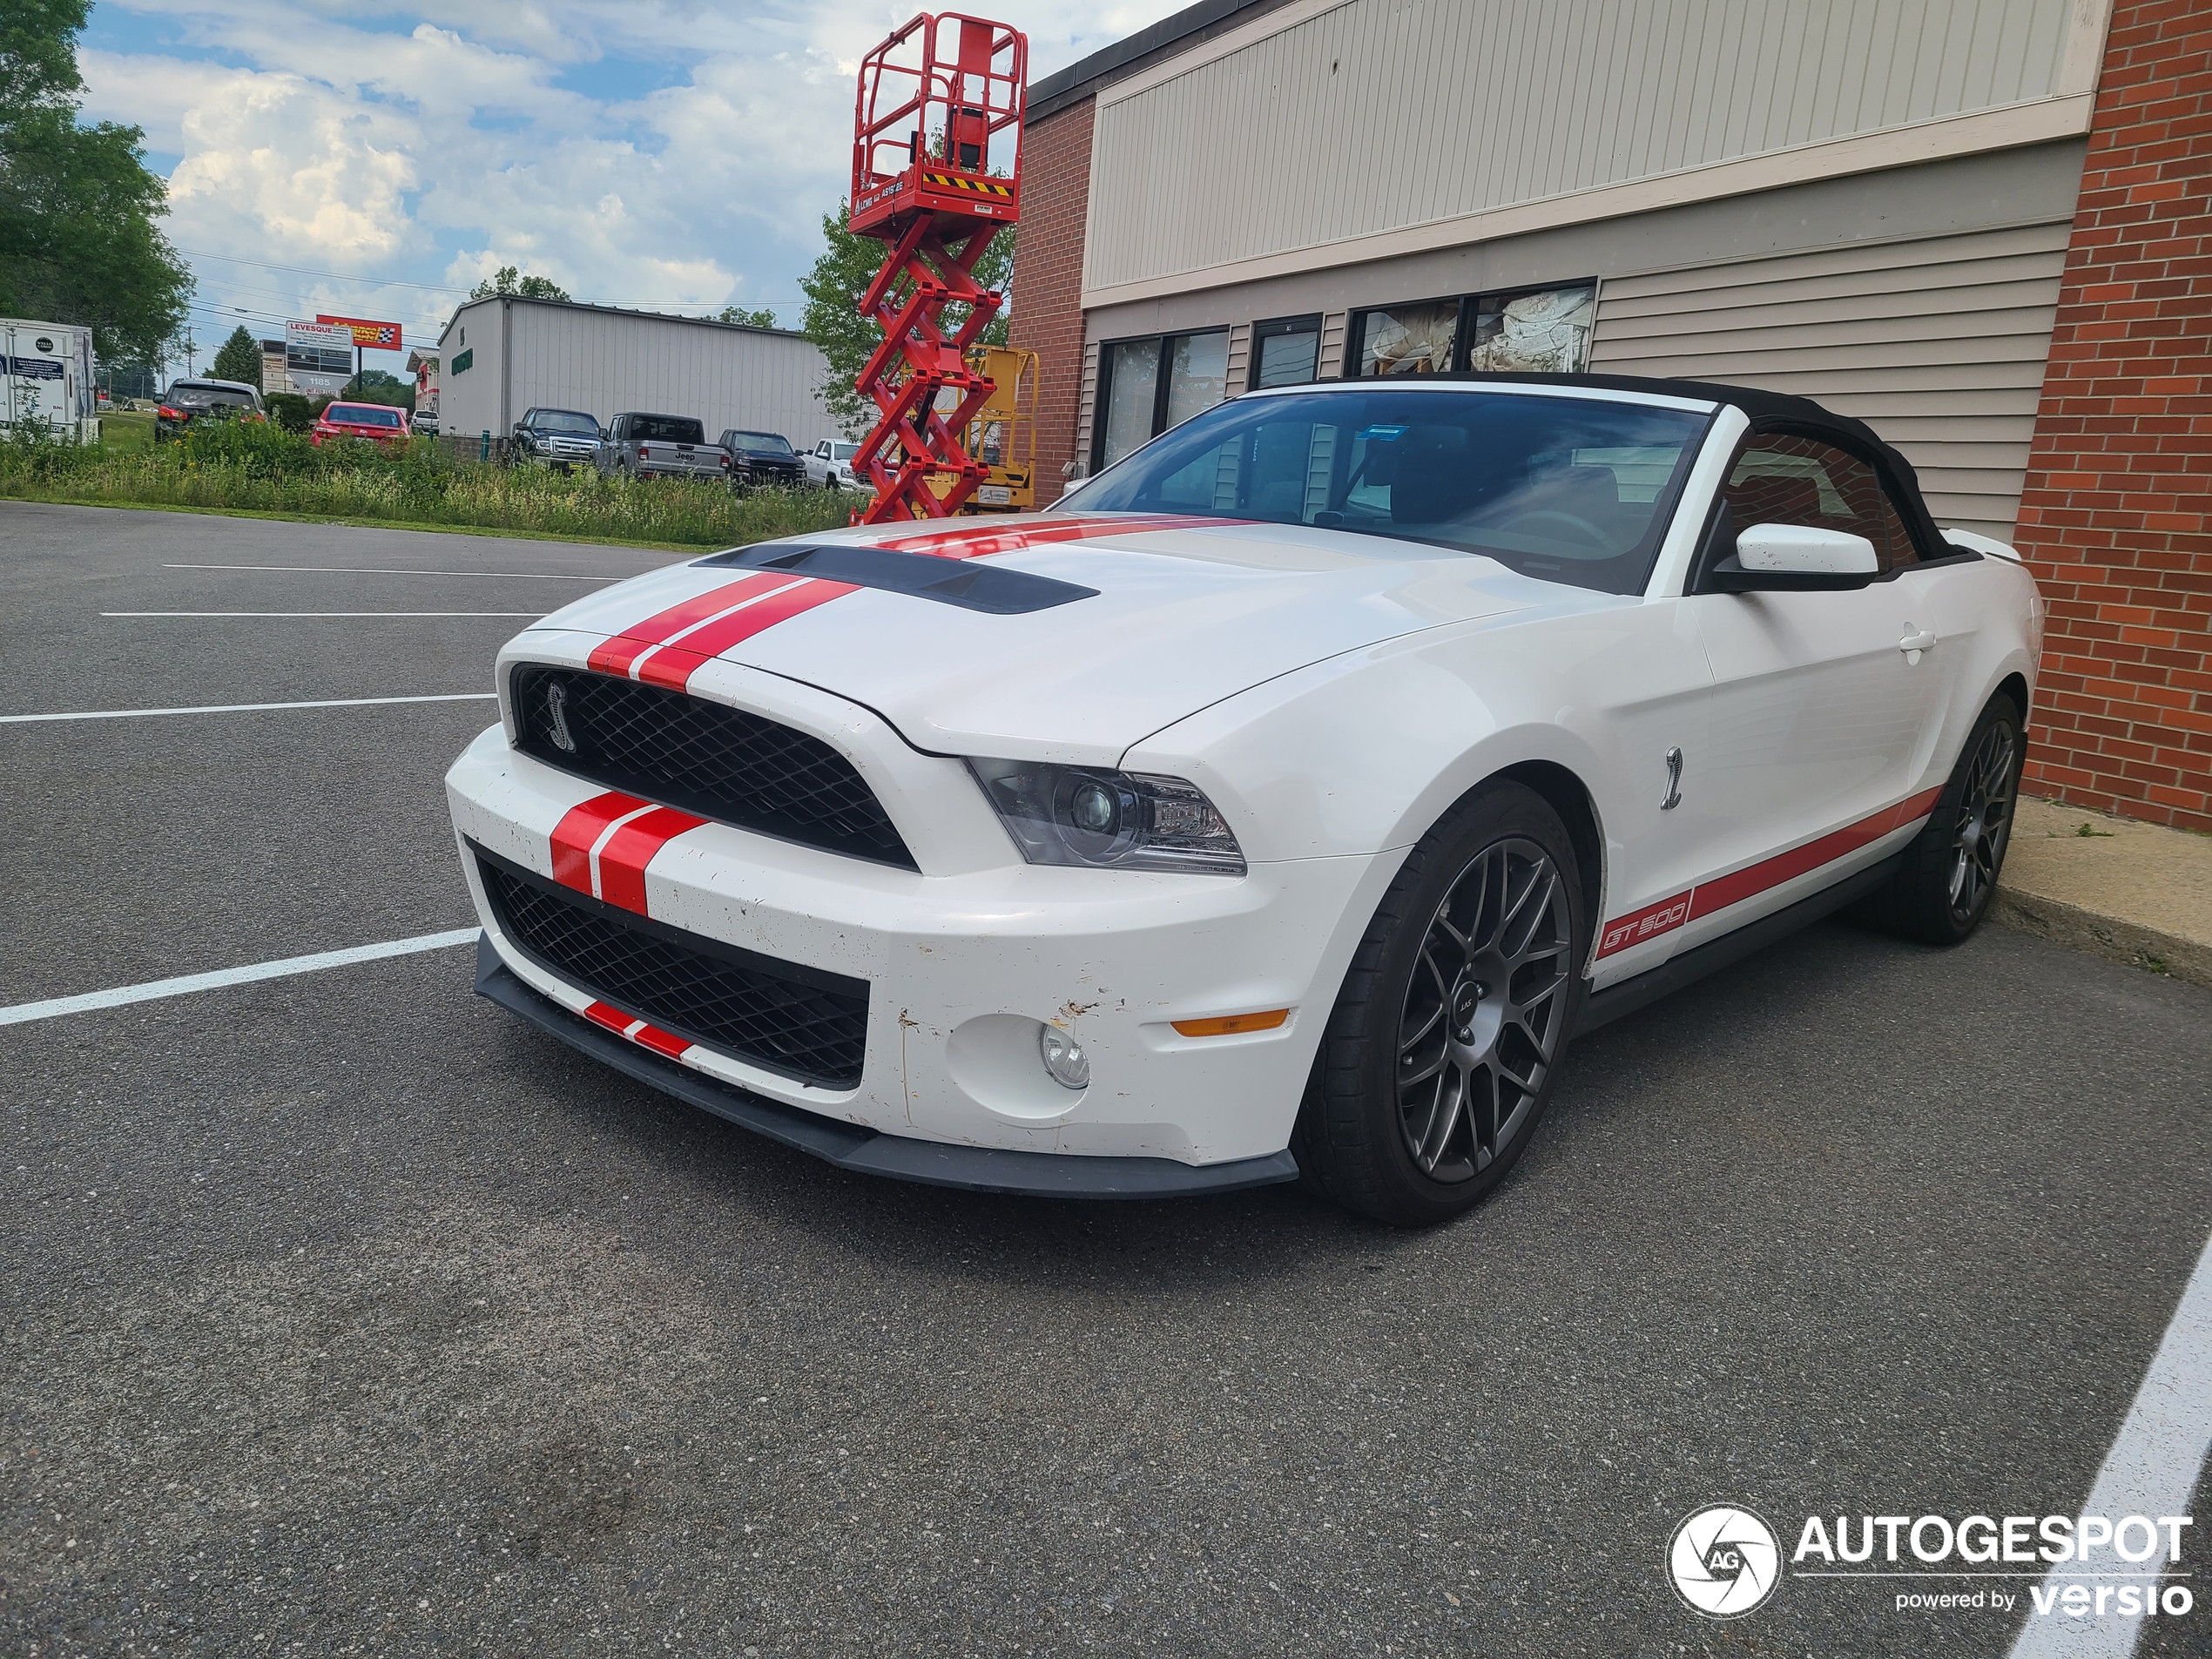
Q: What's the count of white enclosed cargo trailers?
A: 1